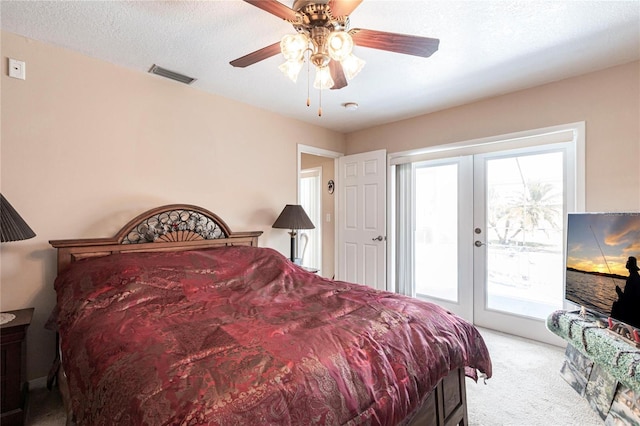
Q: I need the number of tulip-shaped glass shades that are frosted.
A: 5